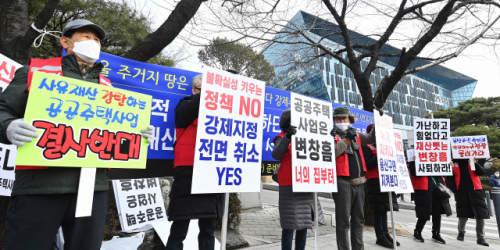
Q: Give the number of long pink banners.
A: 0